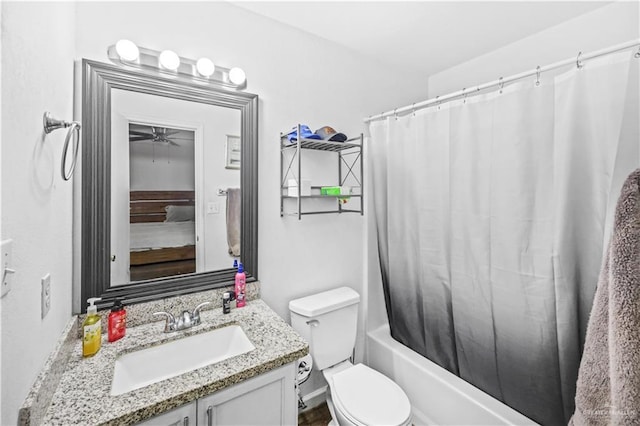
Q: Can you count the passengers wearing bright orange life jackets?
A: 0